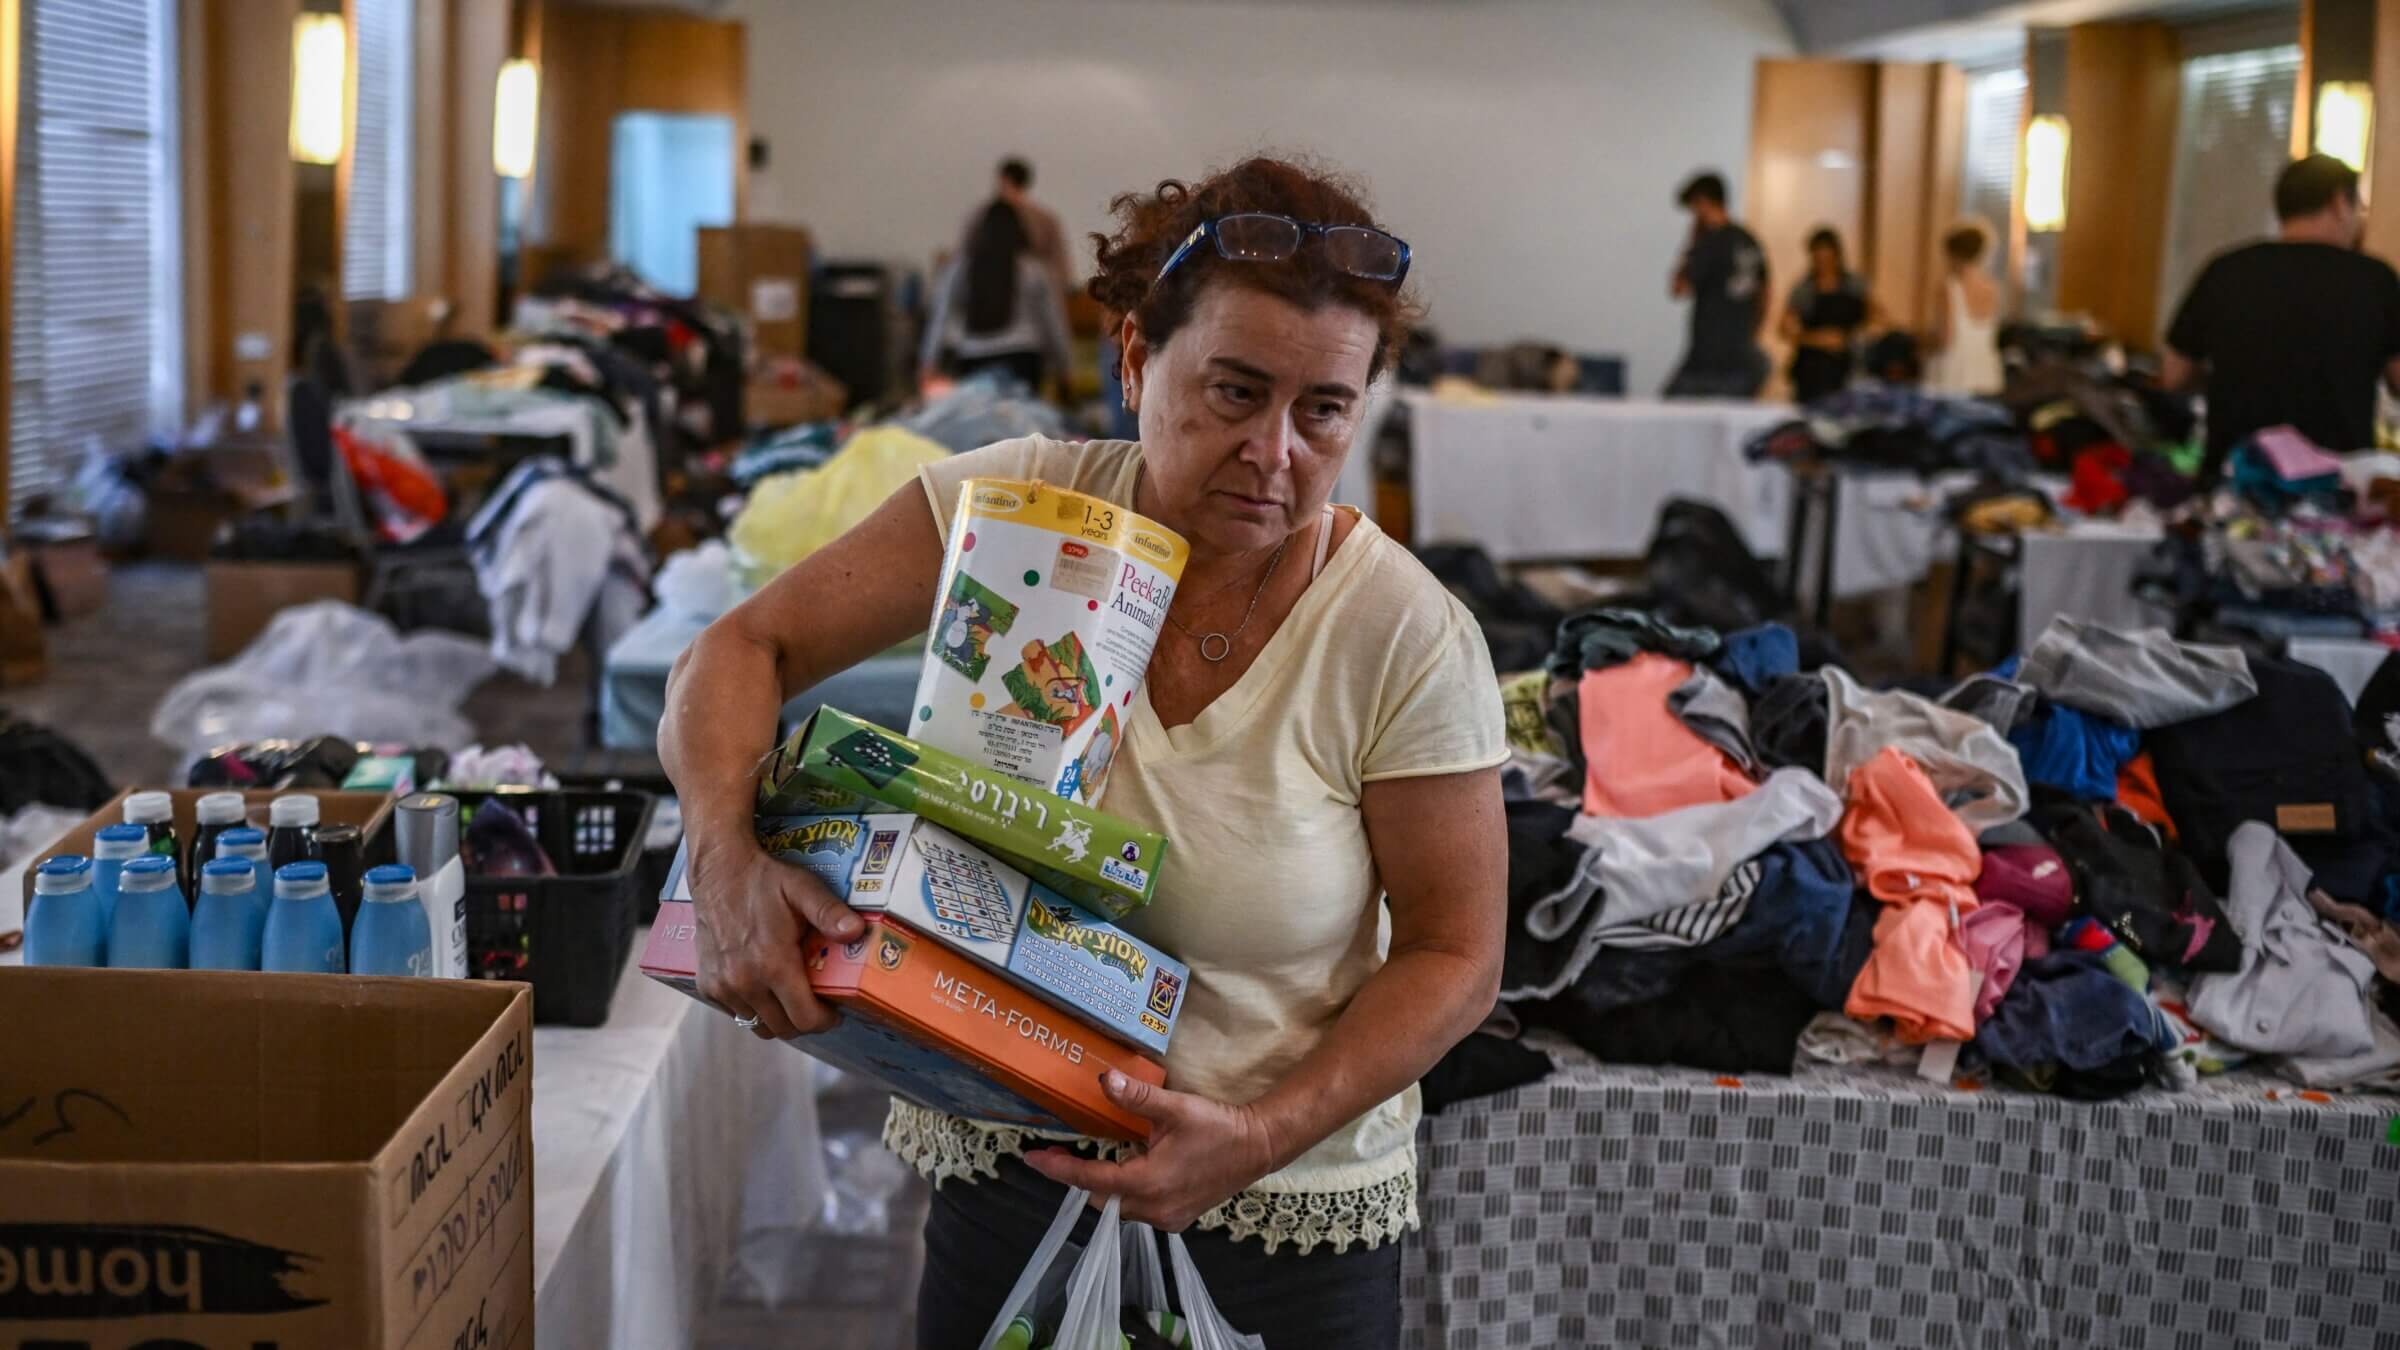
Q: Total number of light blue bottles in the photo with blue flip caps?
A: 7